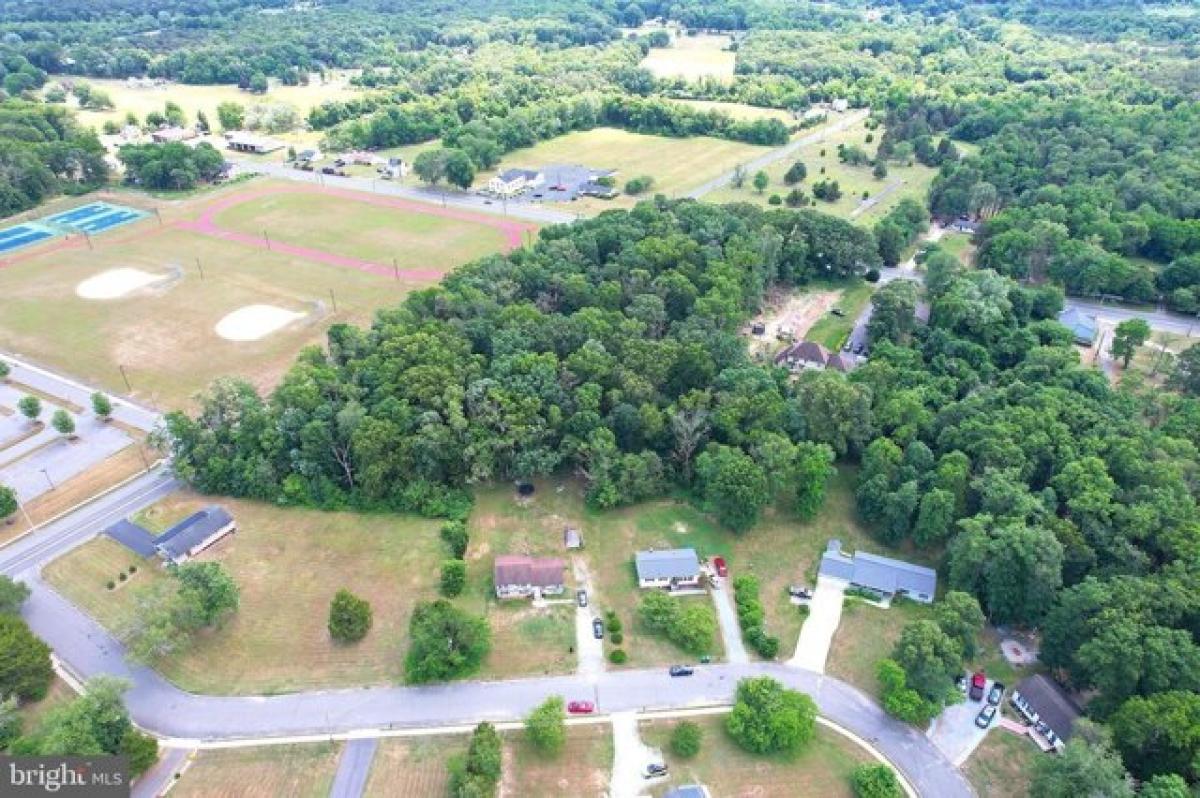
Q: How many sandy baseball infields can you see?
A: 2